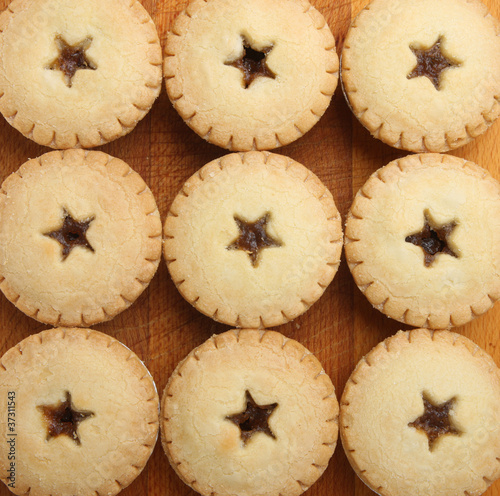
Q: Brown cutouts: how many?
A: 9